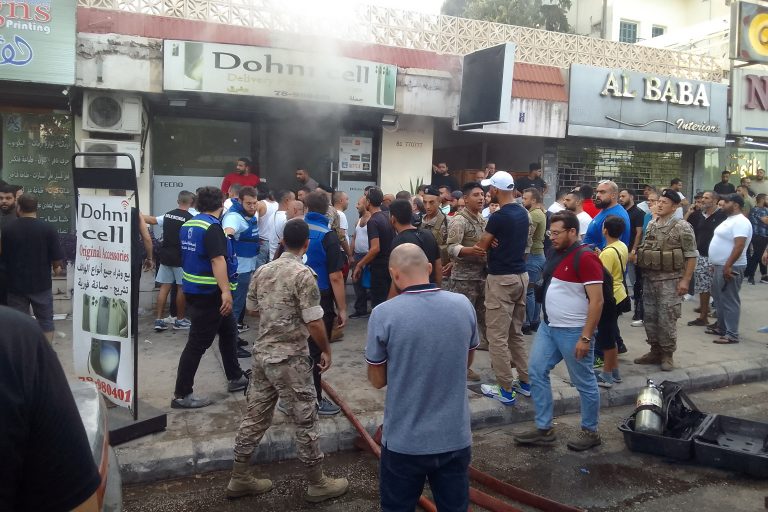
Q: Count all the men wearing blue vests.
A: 3